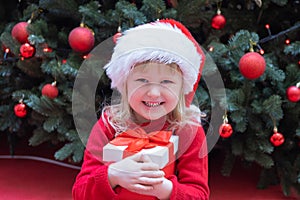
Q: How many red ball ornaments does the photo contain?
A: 11